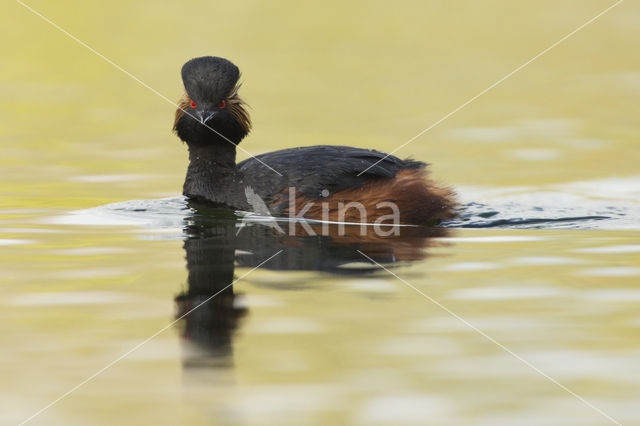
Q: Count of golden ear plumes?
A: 2